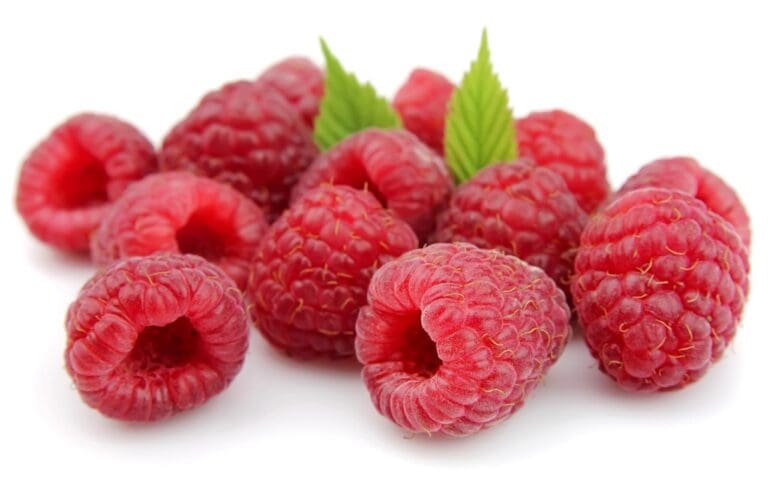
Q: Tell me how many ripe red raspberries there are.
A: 13